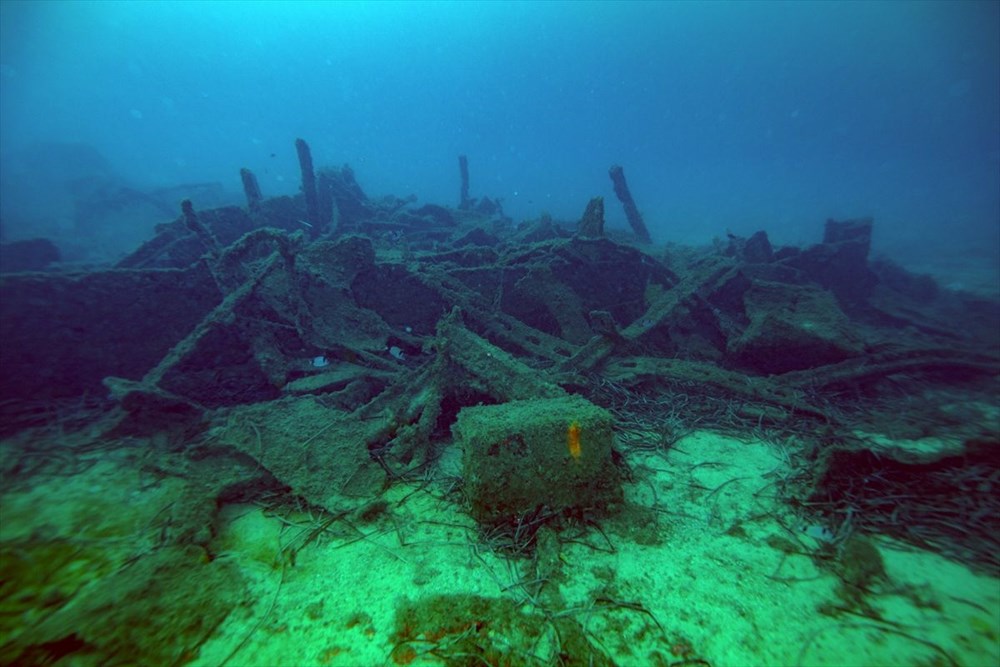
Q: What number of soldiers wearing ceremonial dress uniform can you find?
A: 0